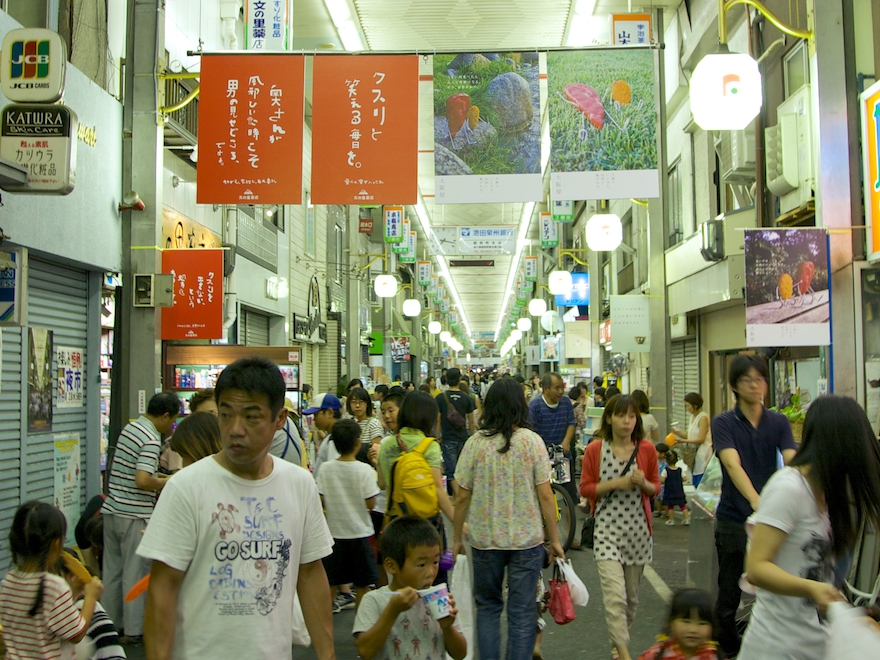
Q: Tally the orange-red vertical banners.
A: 3